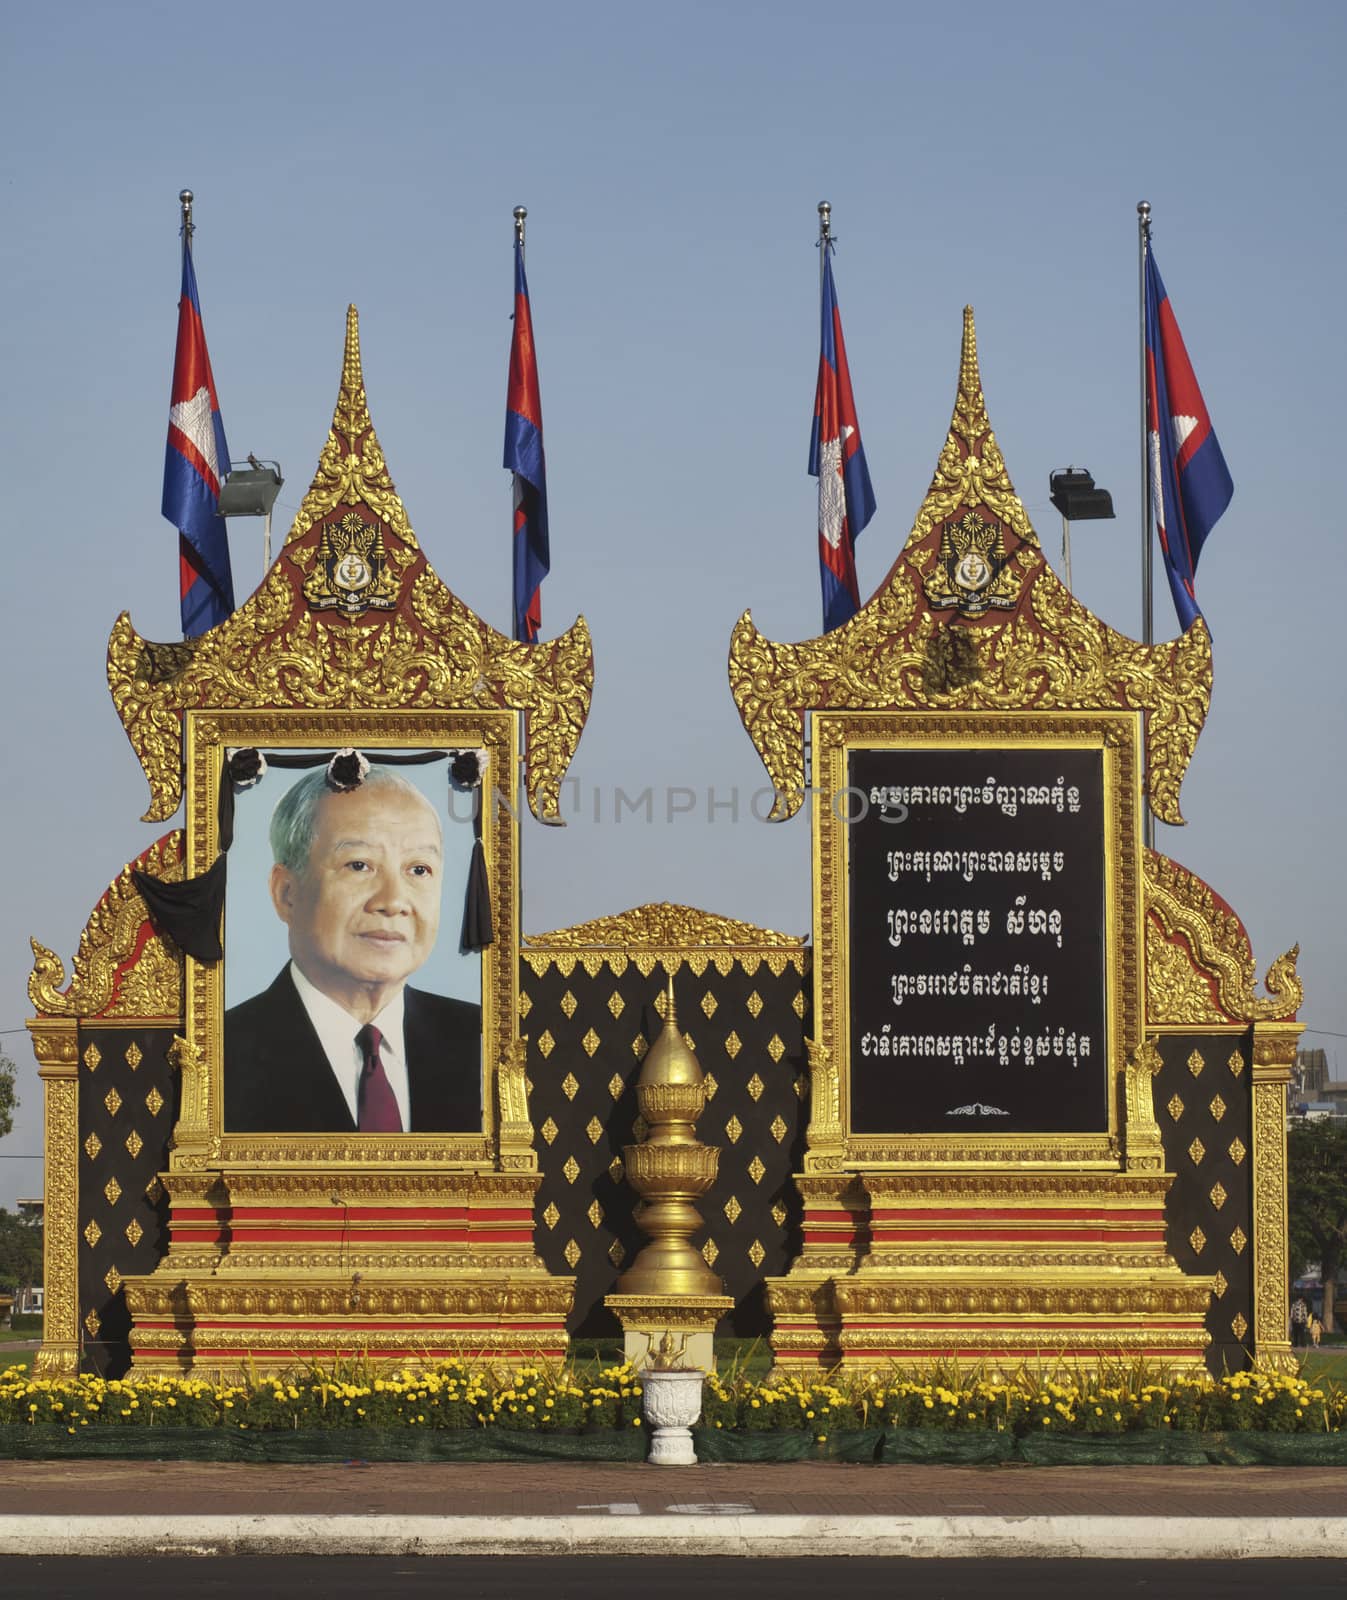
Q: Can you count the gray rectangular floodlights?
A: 2